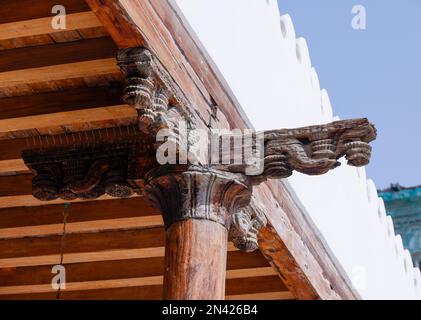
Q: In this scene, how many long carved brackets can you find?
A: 4